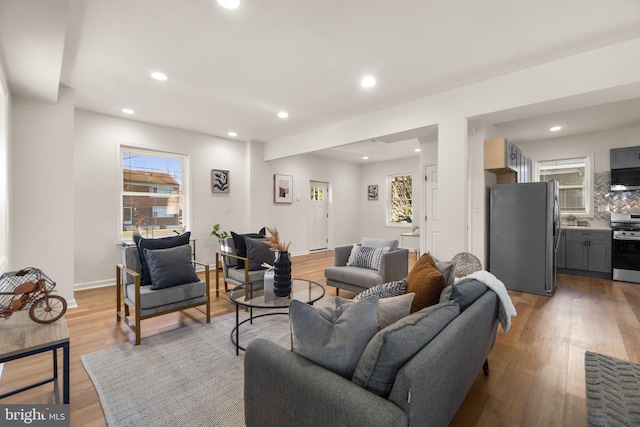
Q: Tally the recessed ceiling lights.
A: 9